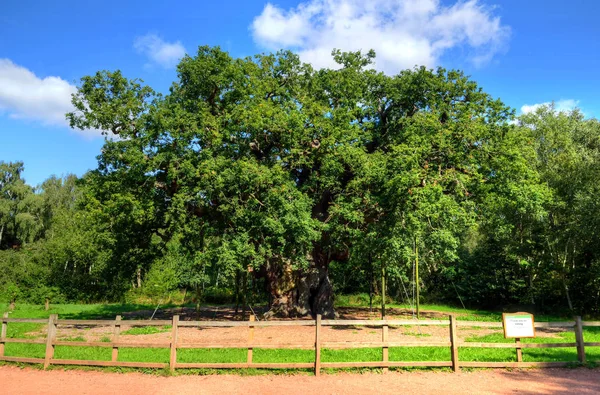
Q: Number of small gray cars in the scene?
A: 0